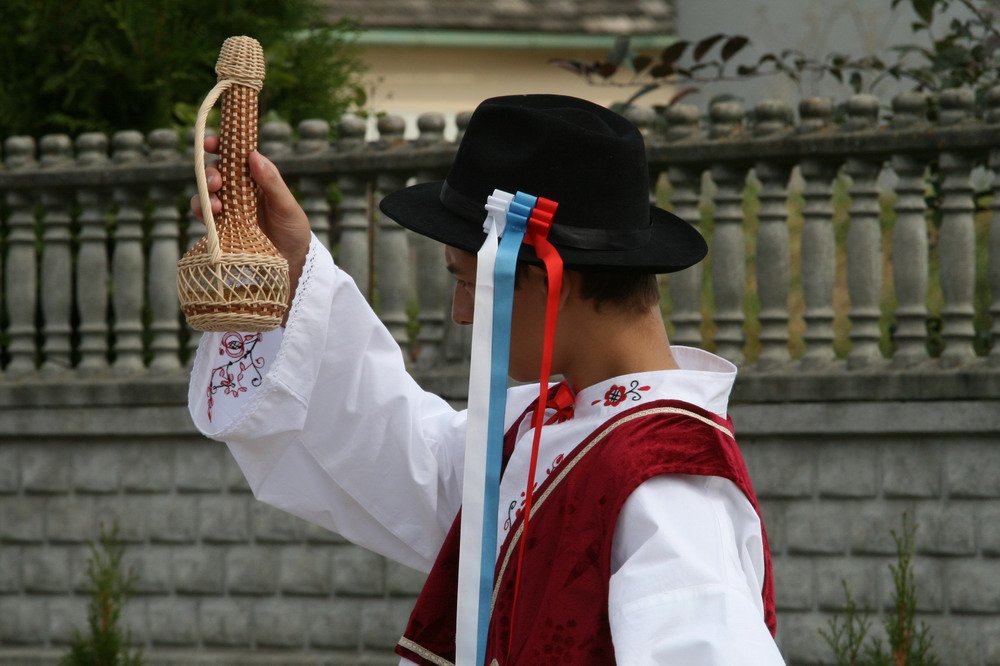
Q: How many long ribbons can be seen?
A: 3